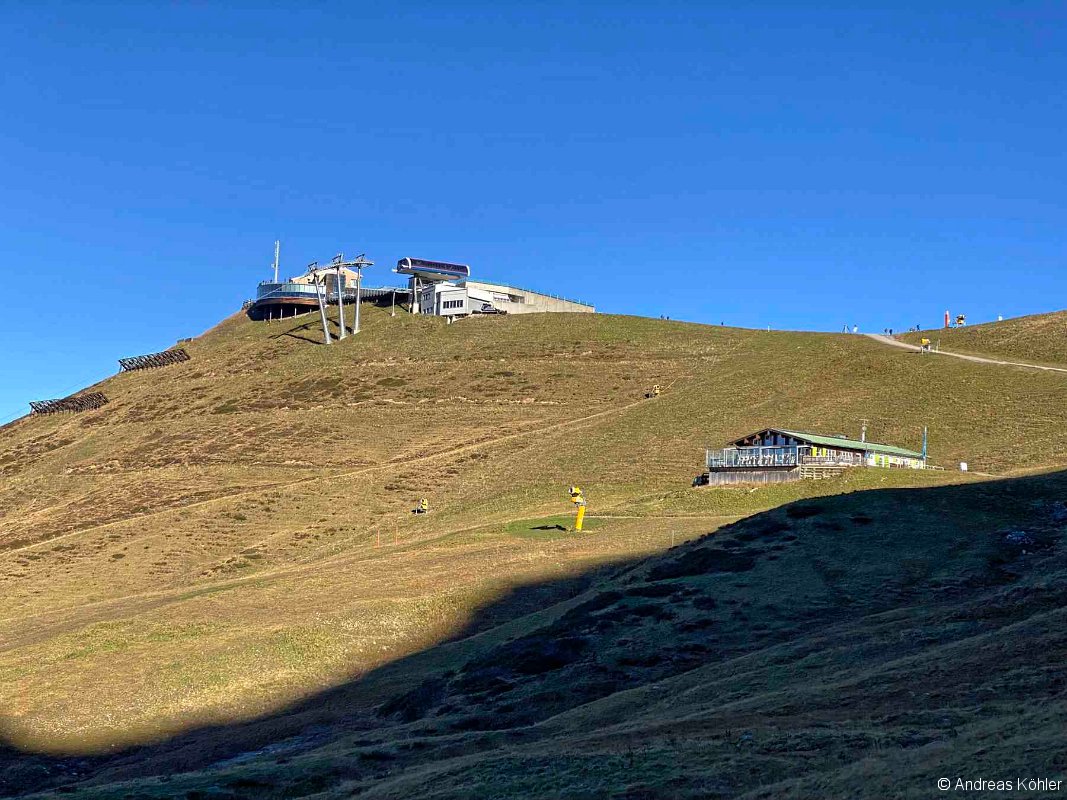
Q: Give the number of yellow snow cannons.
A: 5